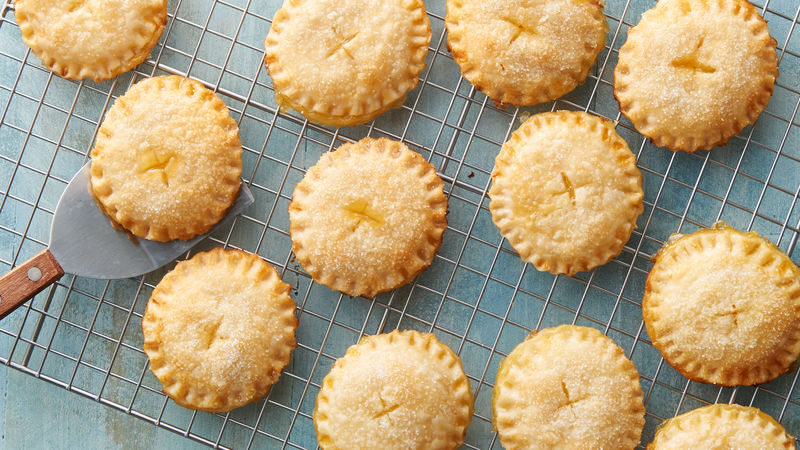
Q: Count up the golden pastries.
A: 12